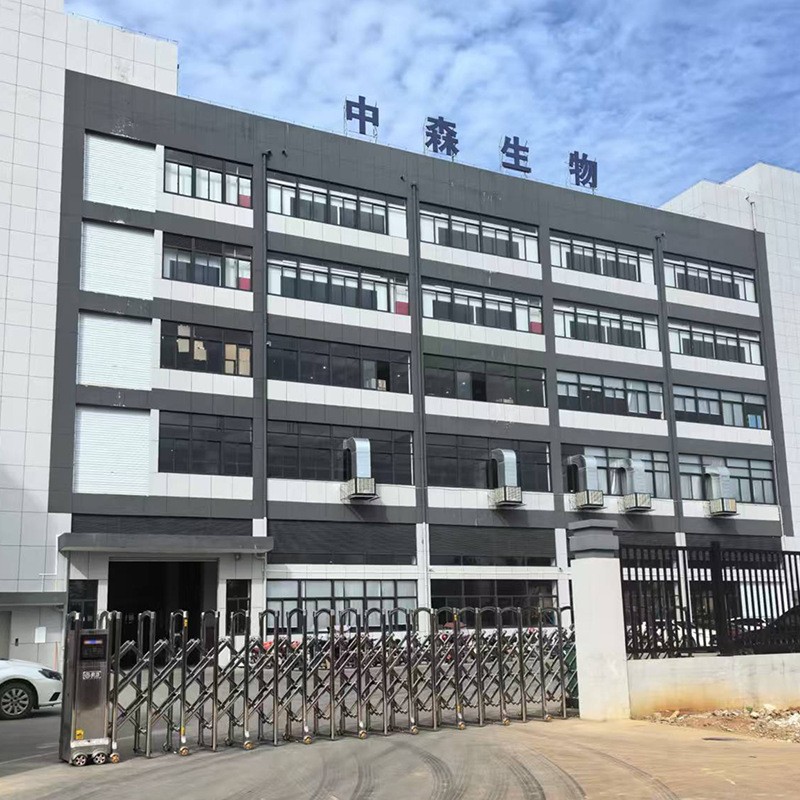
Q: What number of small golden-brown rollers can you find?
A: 9